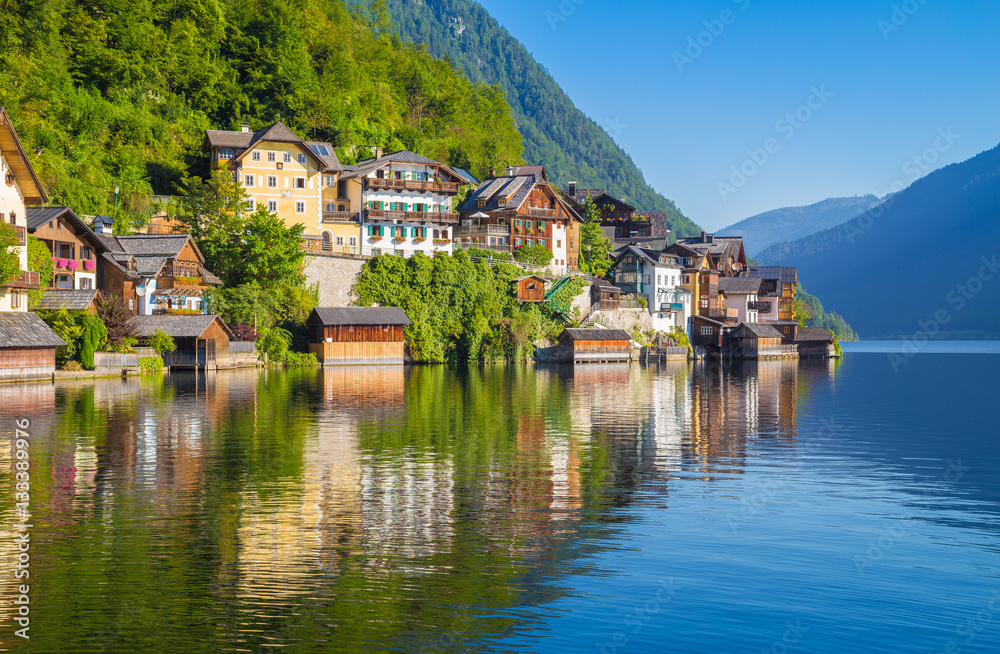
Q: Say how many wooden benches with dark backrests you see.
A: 0